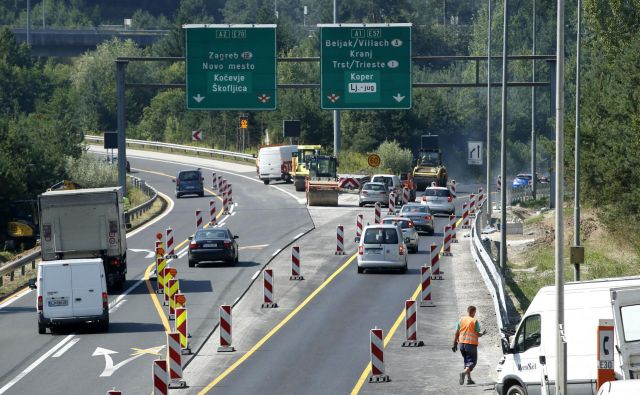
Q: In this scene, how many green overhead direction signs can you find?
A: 2